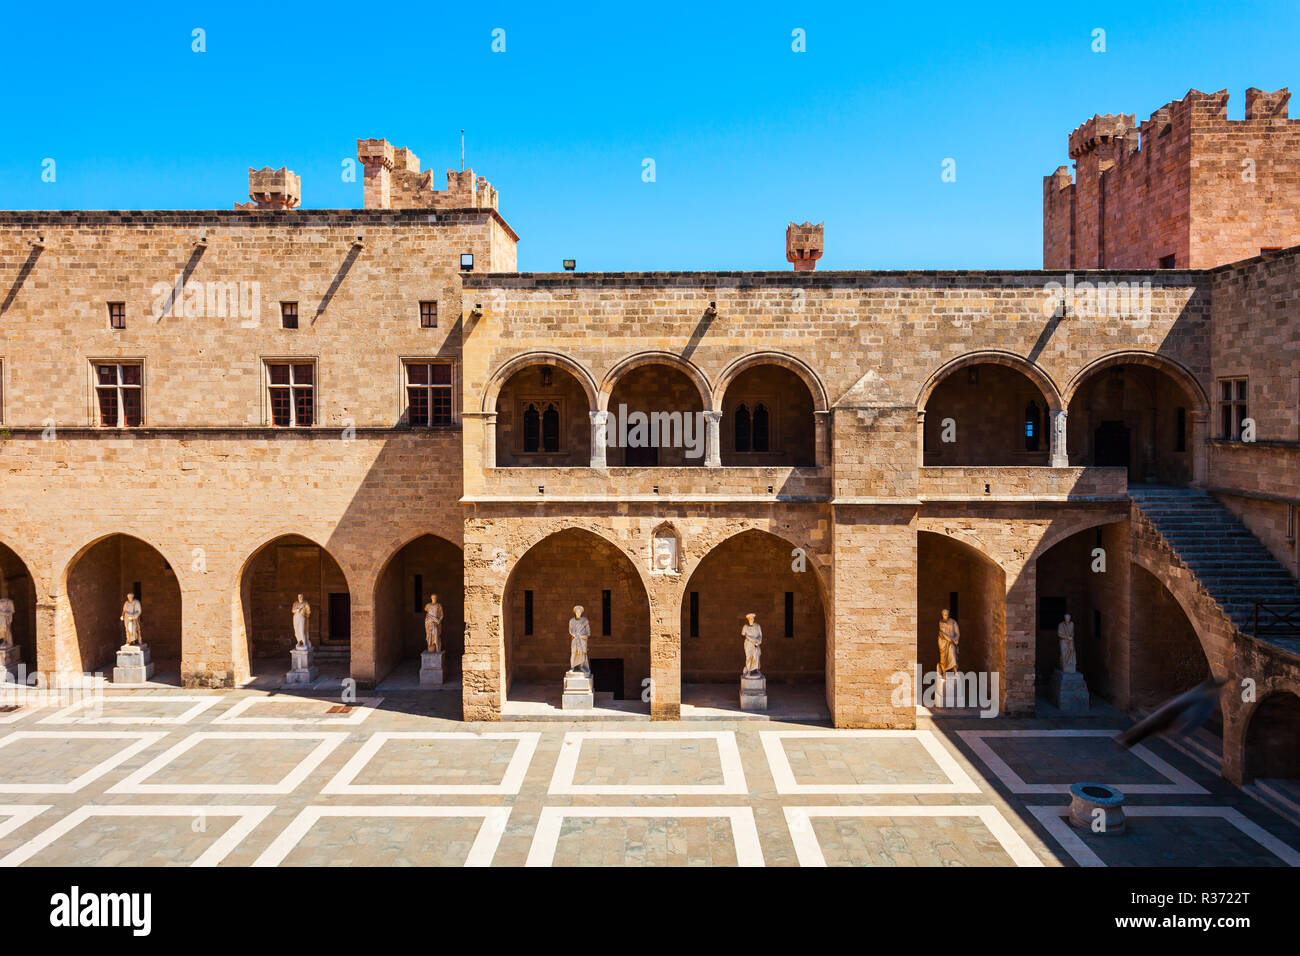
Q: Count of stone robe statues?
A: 8